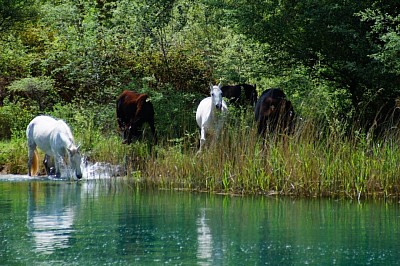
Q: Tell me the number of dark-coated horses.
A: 3